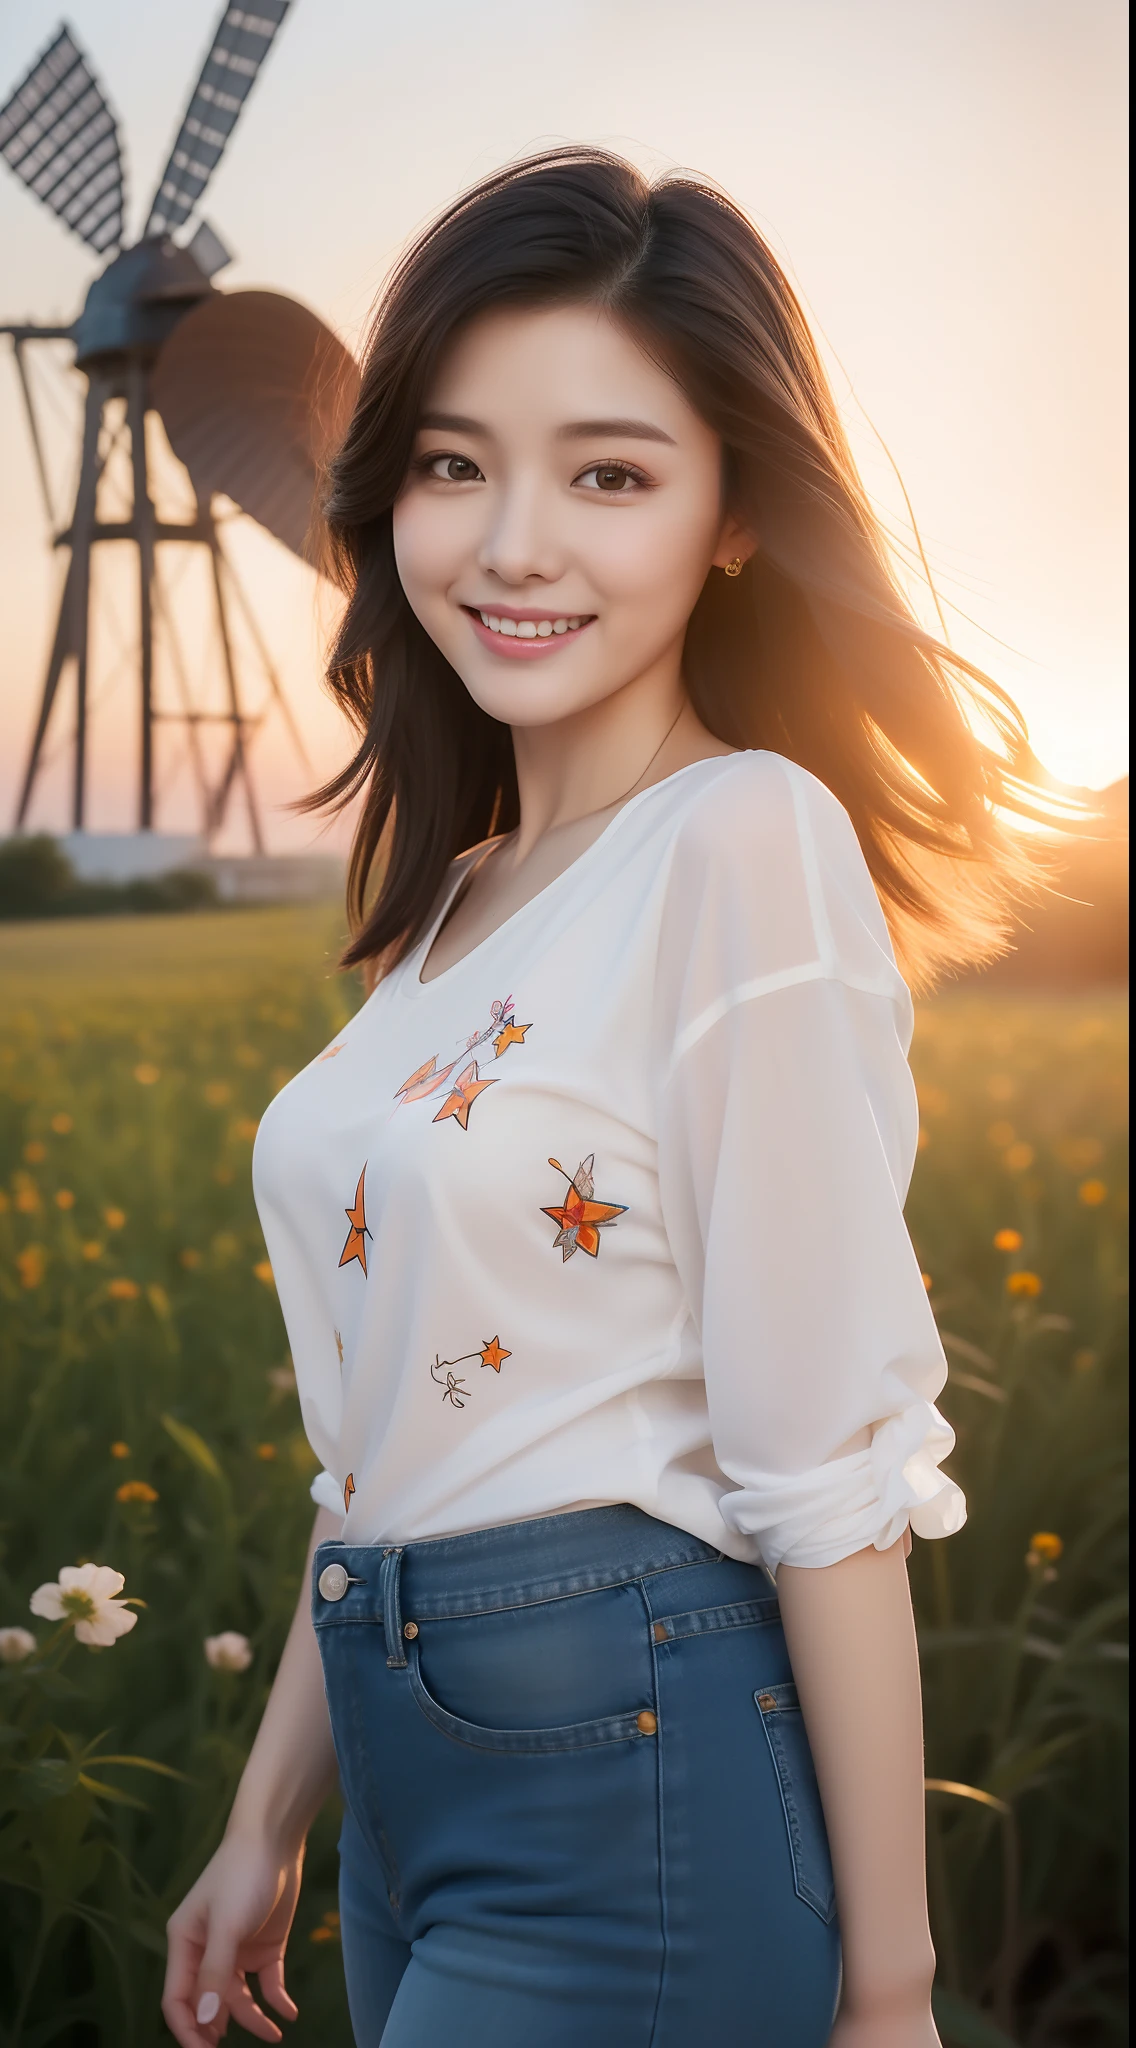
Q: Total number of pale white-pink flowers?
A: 3